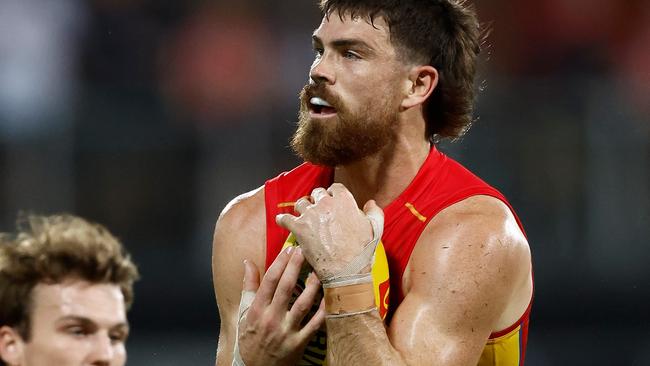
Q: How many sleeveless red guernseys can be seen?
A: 1